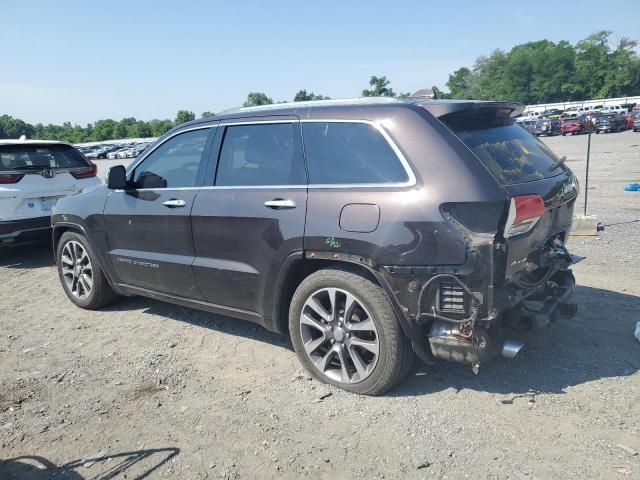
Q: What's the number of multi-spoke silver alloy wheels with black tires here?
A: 2